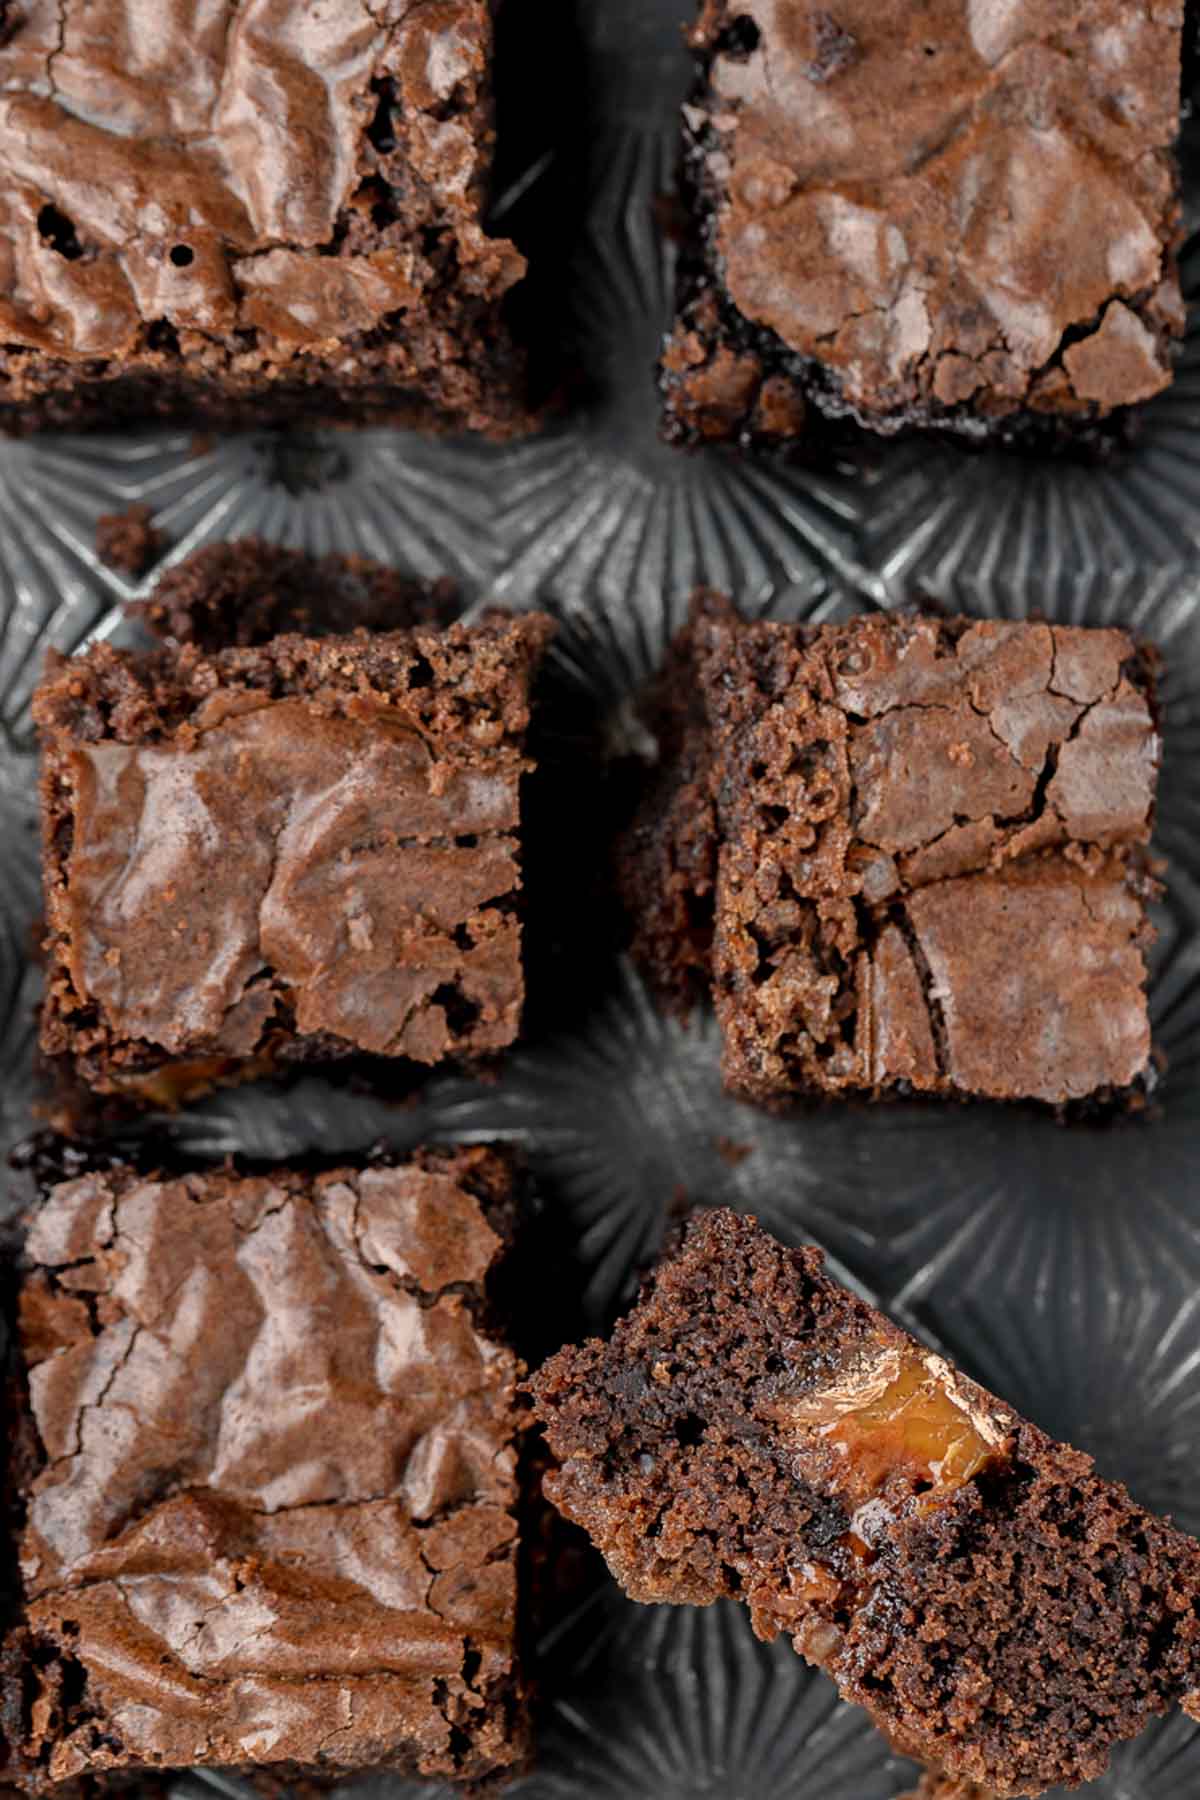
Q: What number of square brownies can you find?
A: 5